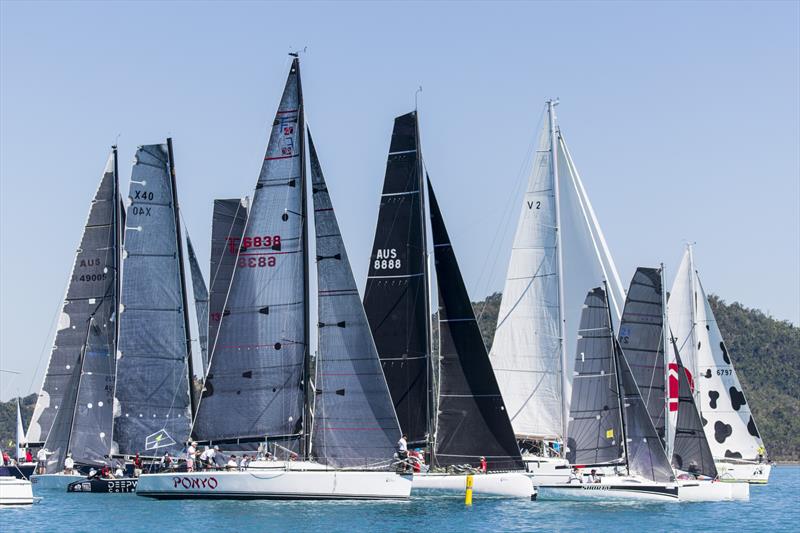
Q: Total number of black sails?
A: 2